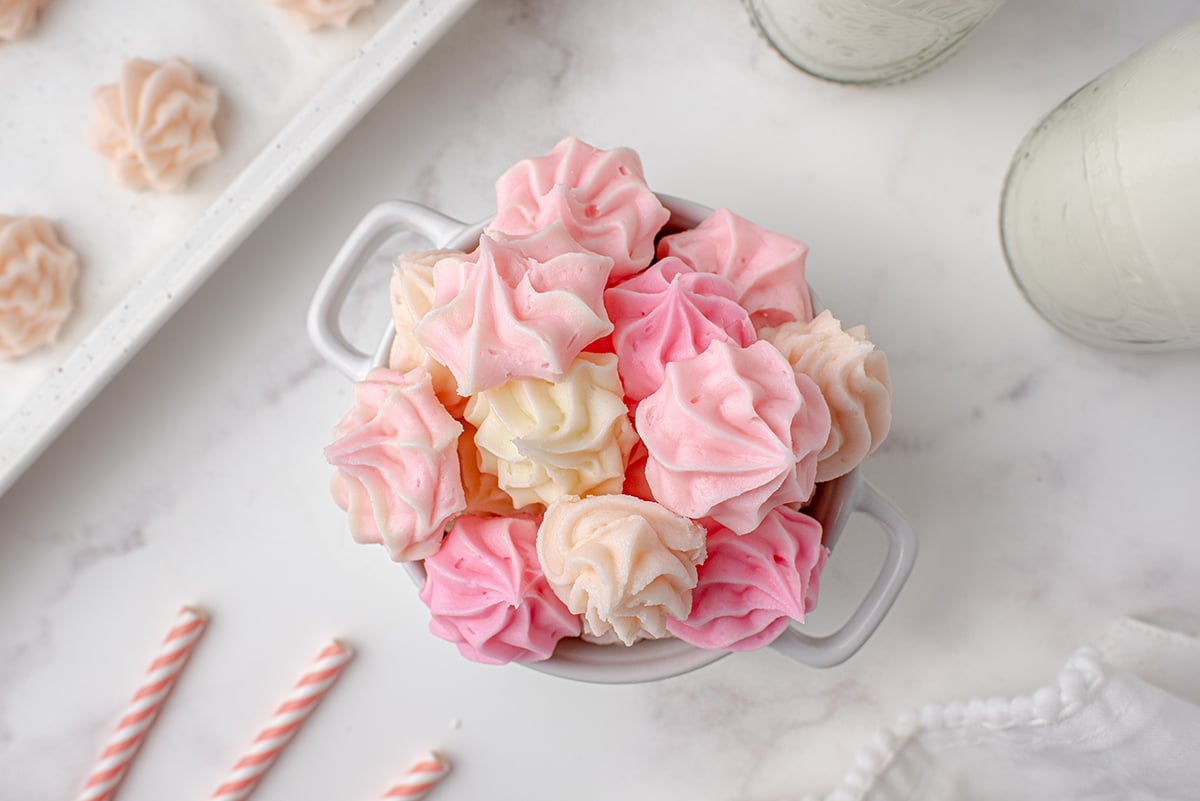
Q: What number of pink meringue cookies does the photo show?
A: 8